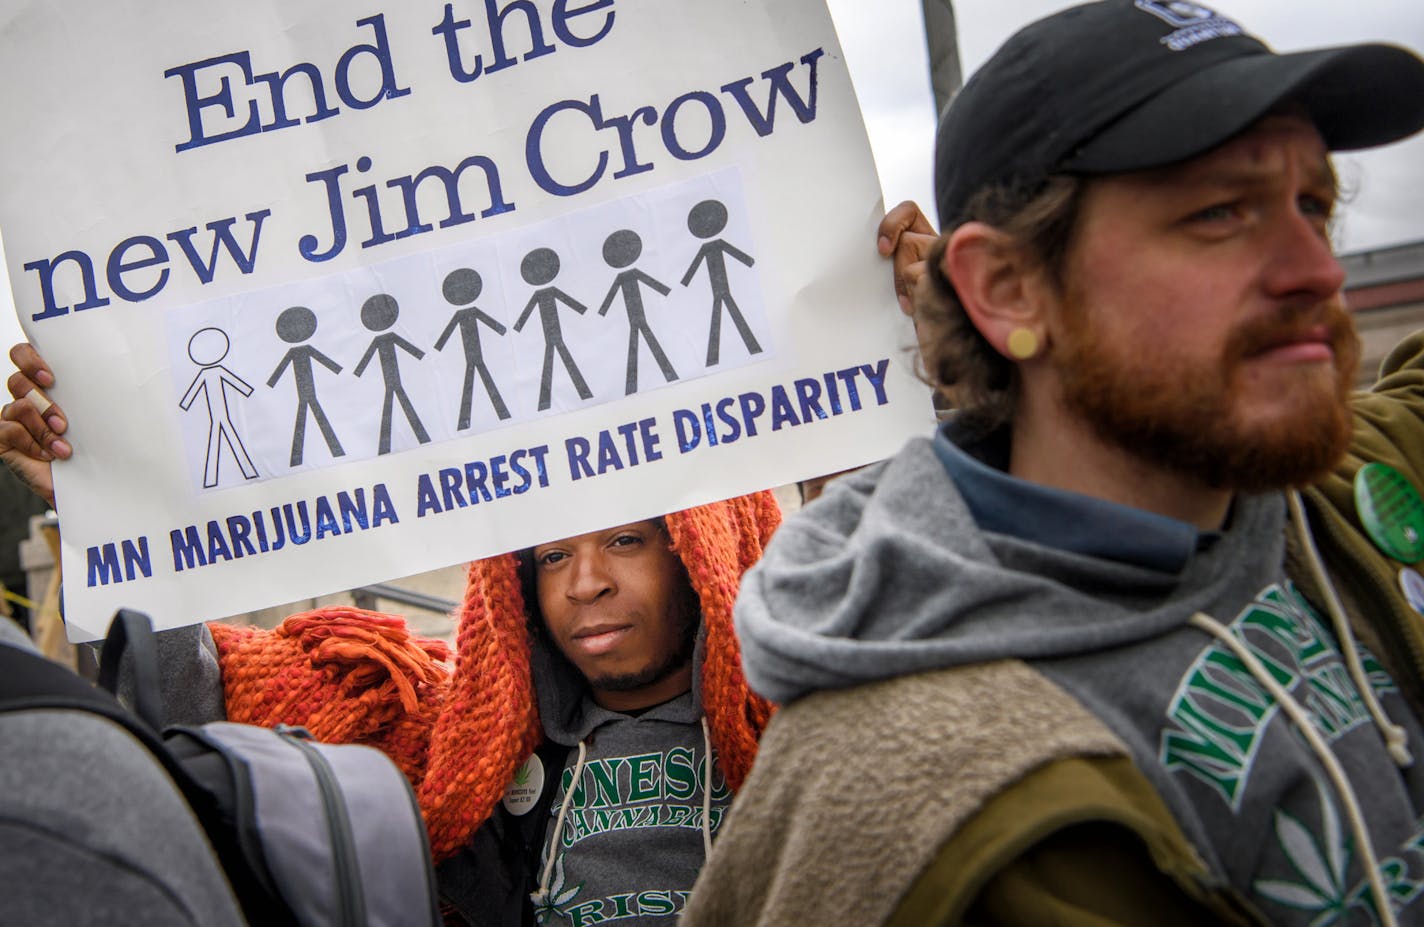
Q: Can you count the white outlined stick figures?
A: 1